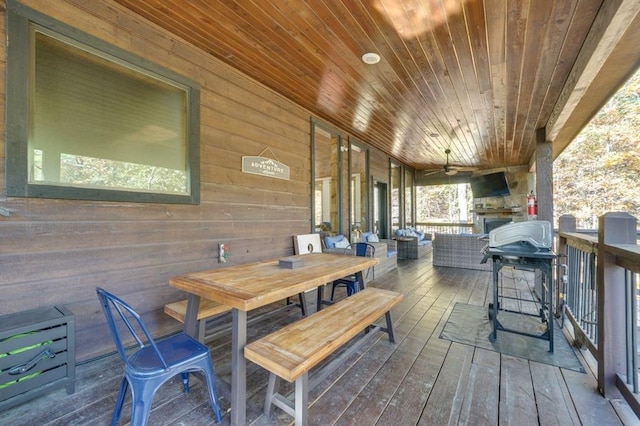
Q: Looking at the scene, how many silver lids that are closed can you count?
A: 1